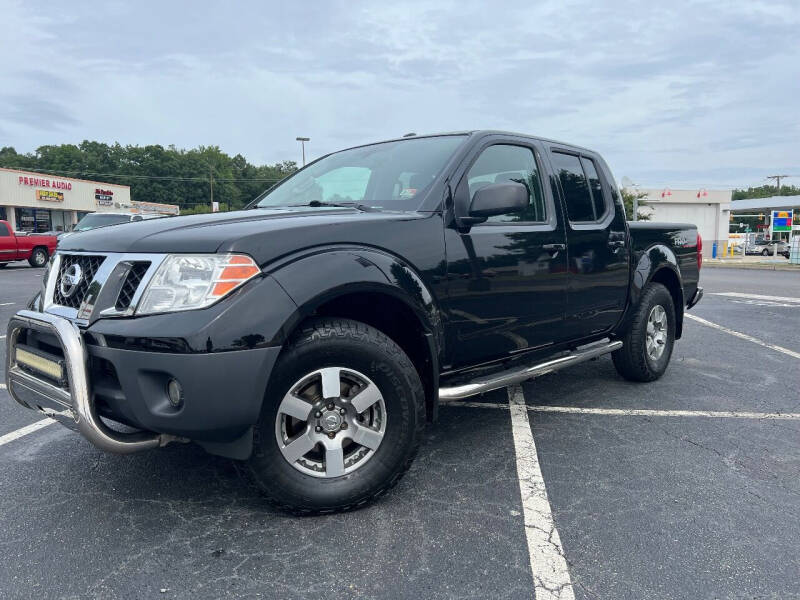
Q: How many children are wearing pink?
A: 0